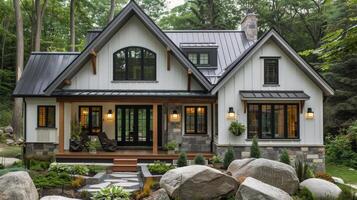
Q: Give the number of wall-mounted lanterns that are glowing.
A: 4